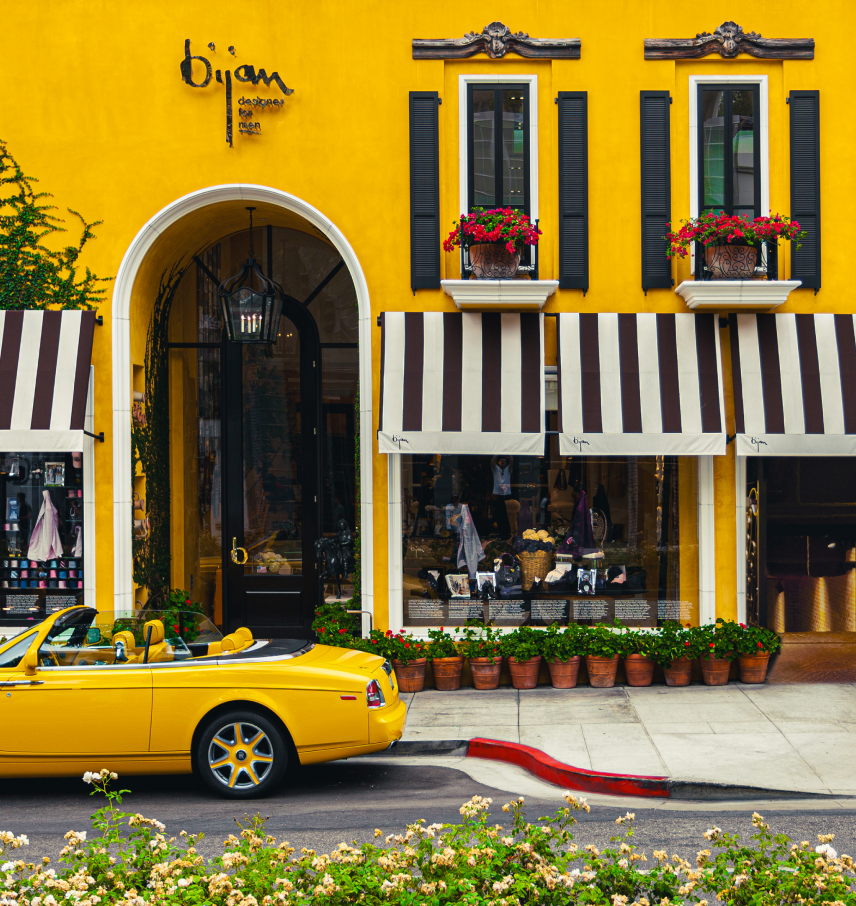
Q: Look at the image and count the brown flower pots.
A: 12